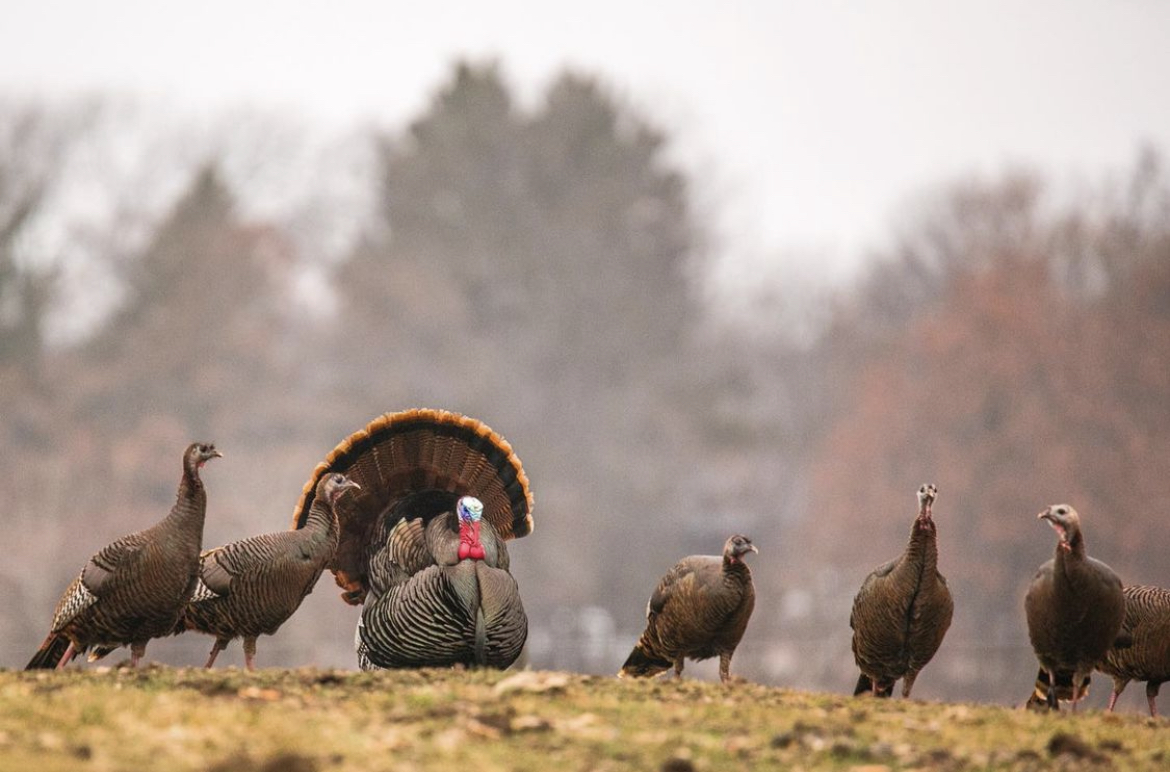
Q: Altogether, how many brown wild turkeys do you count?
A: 6